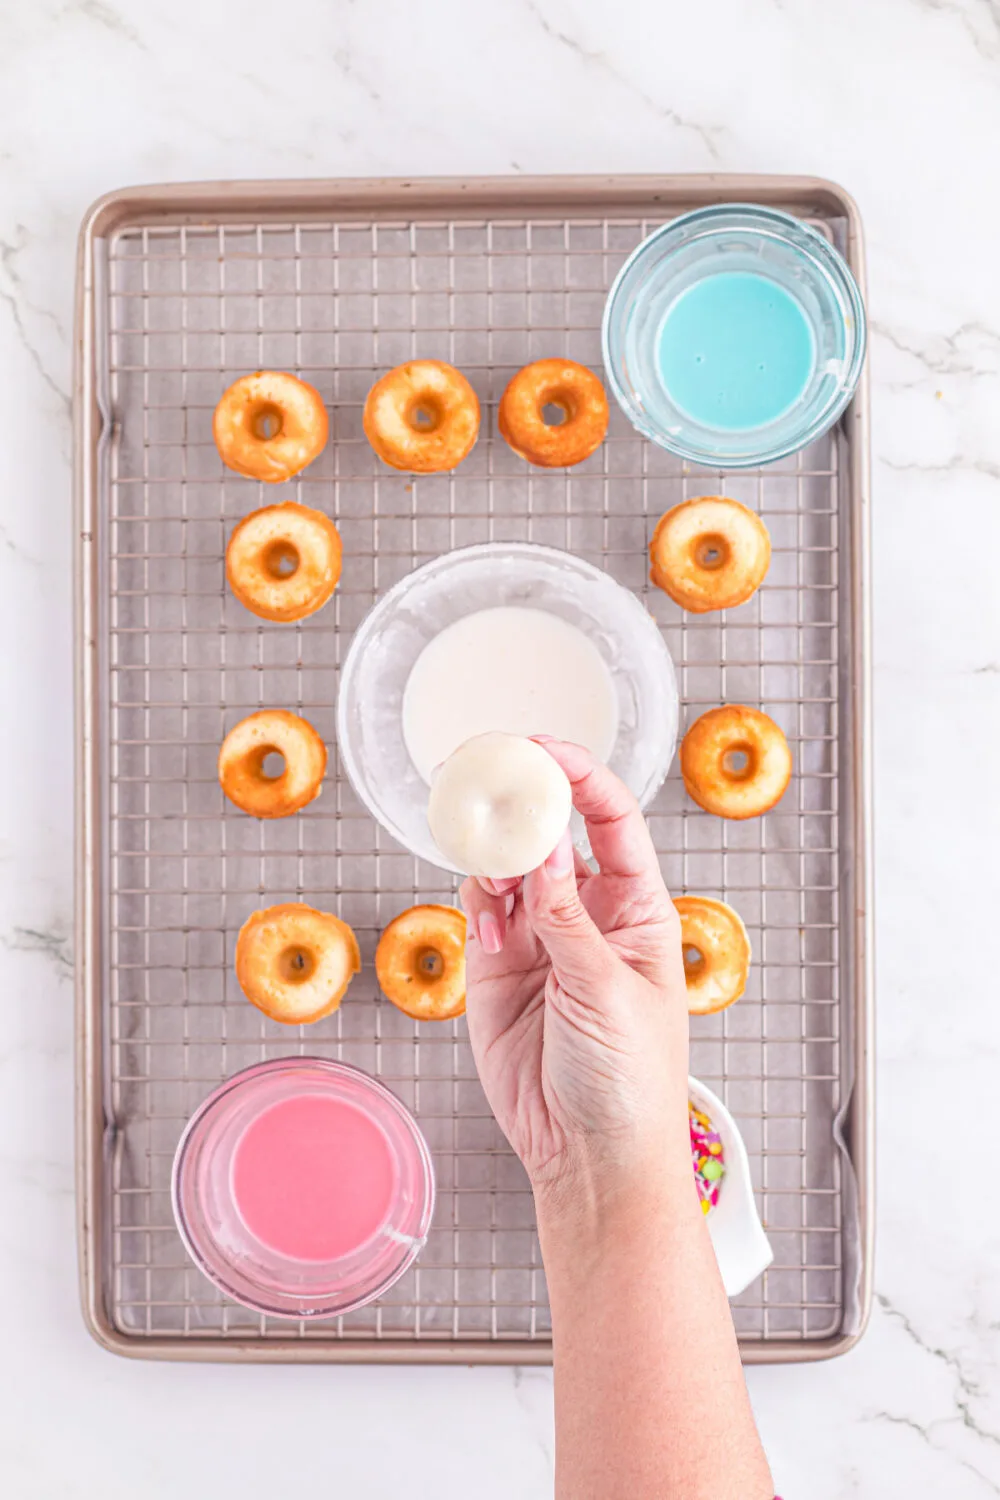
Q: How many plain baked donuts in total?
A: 10